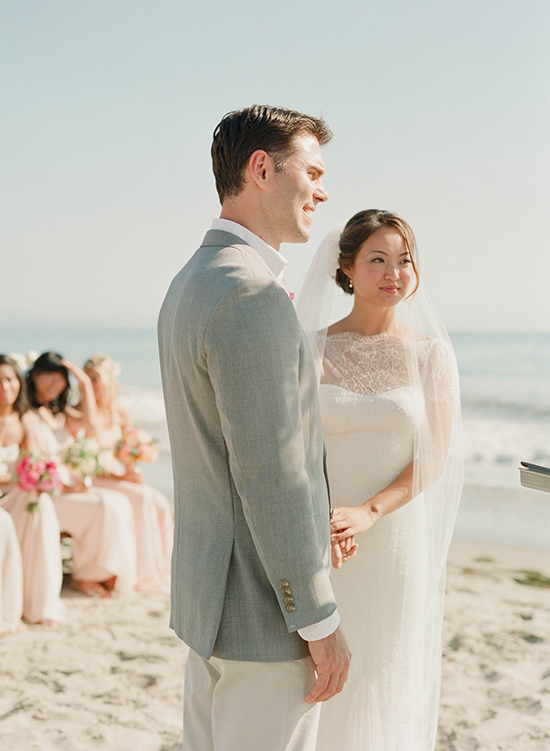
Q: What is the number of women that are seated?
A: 3